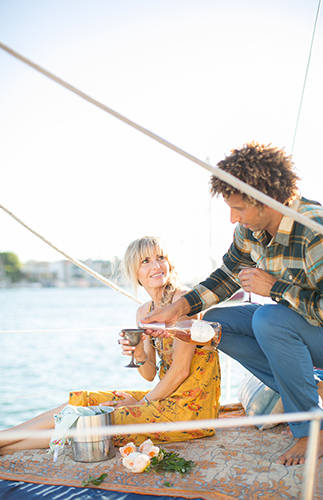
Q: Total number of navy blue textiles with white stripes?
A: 1